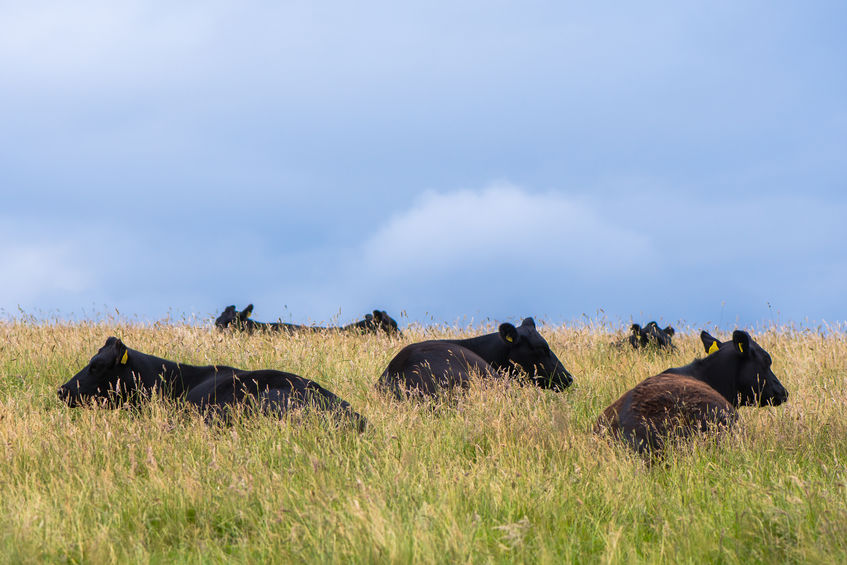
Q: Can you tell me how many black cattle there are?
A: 6